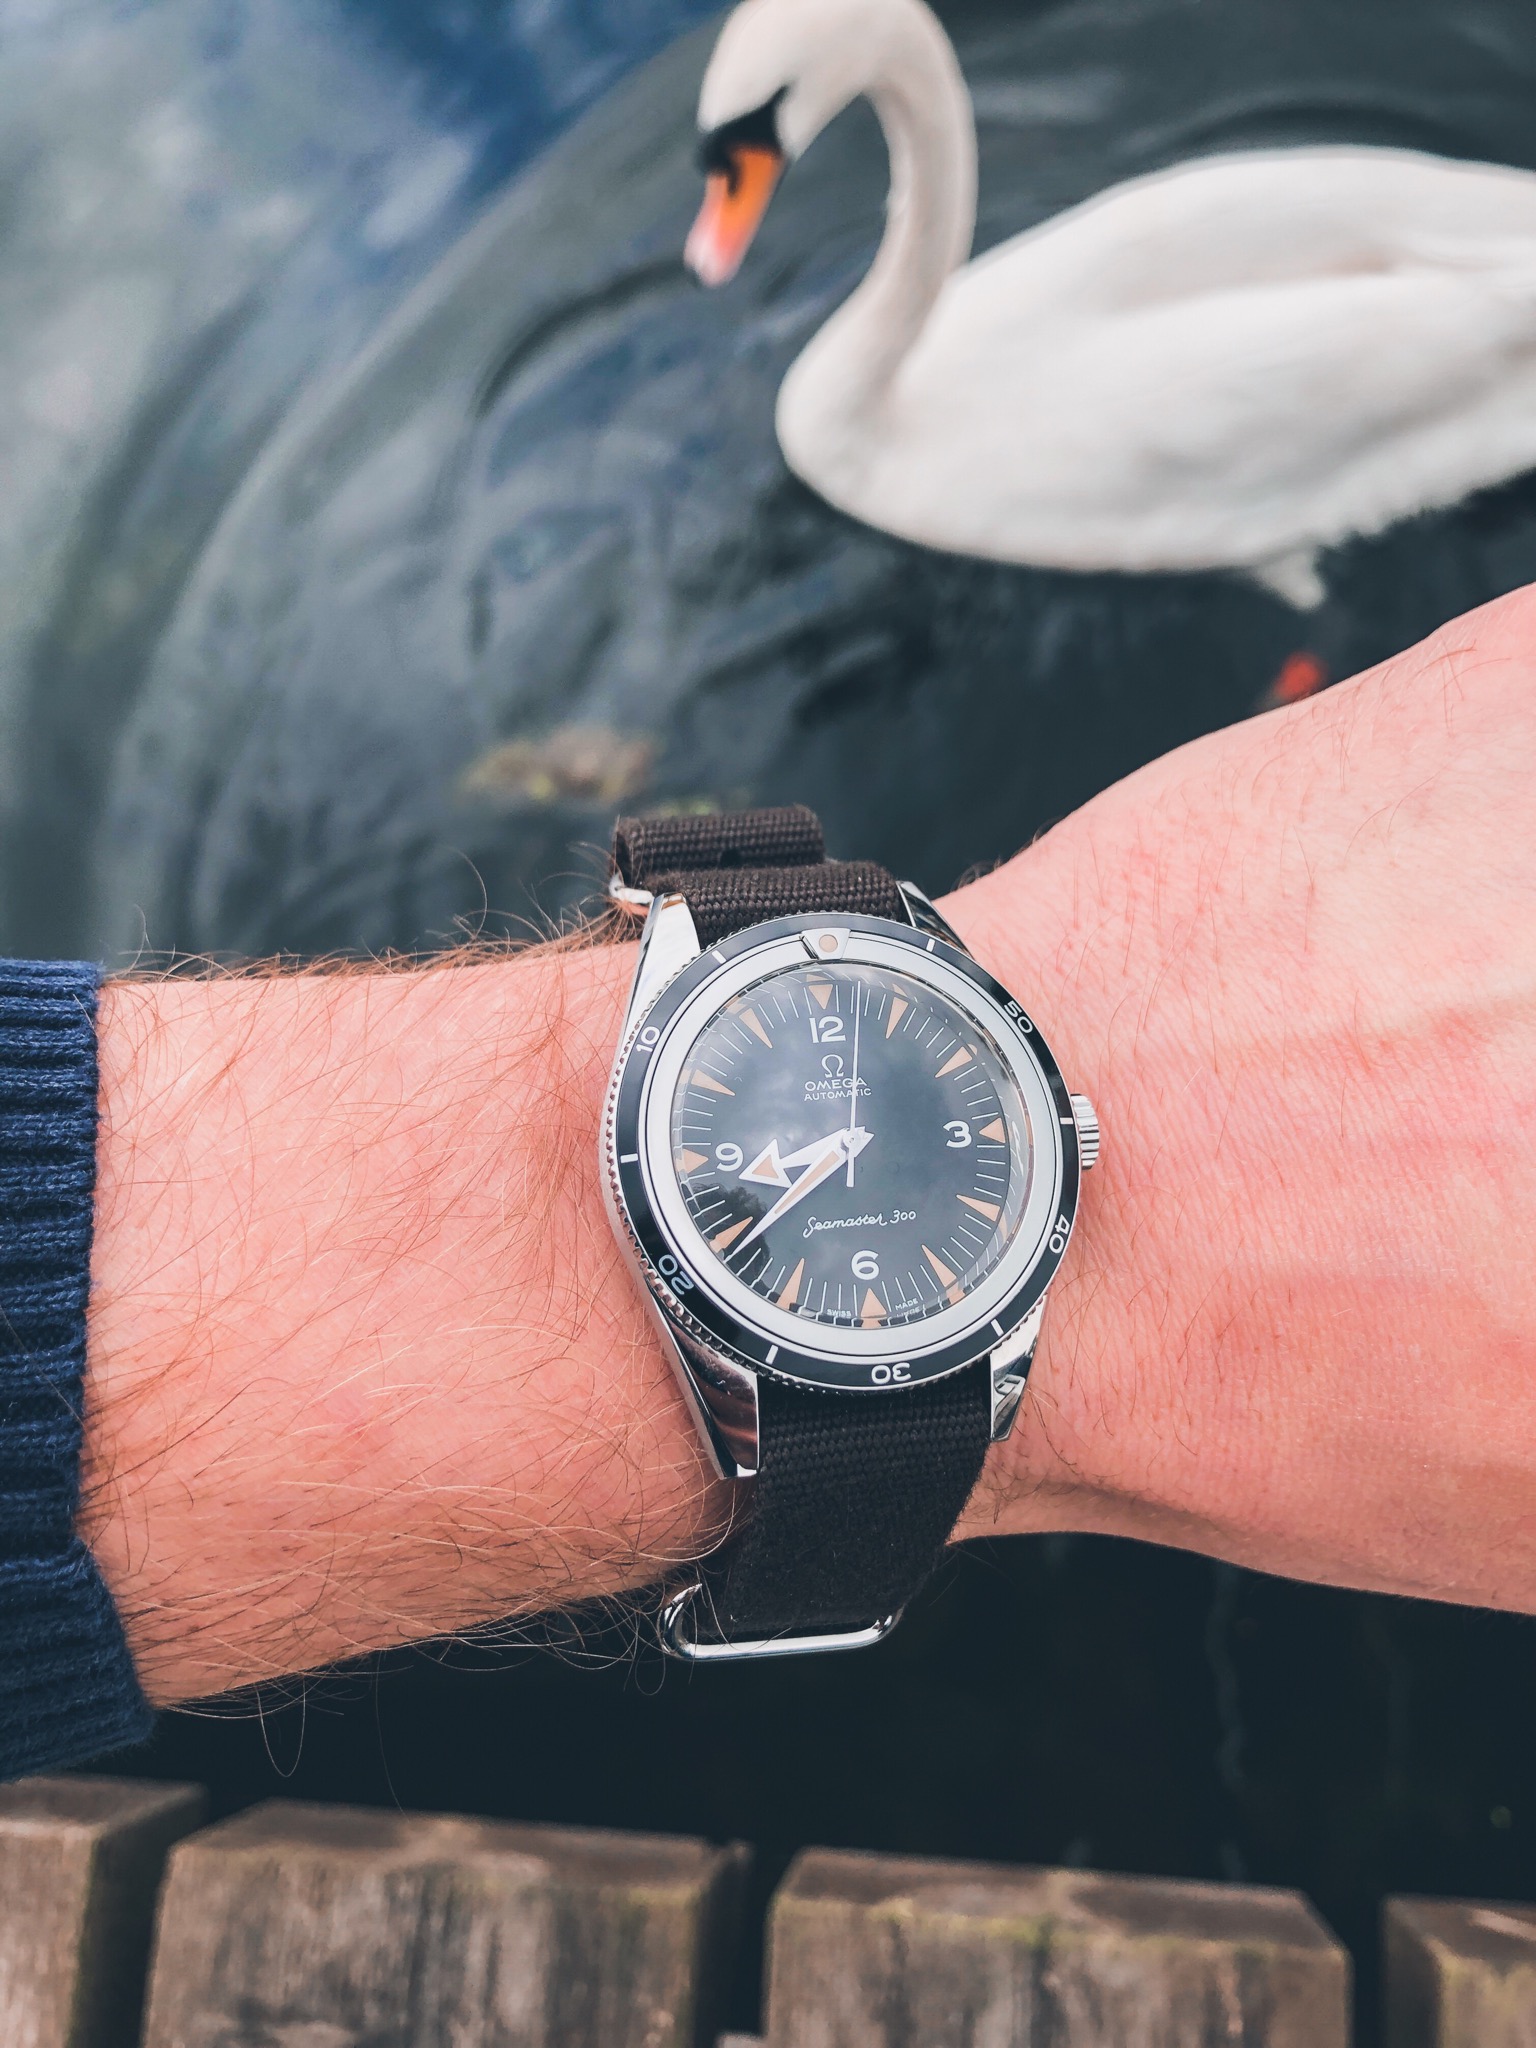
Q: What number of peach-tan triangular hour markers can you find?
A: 12